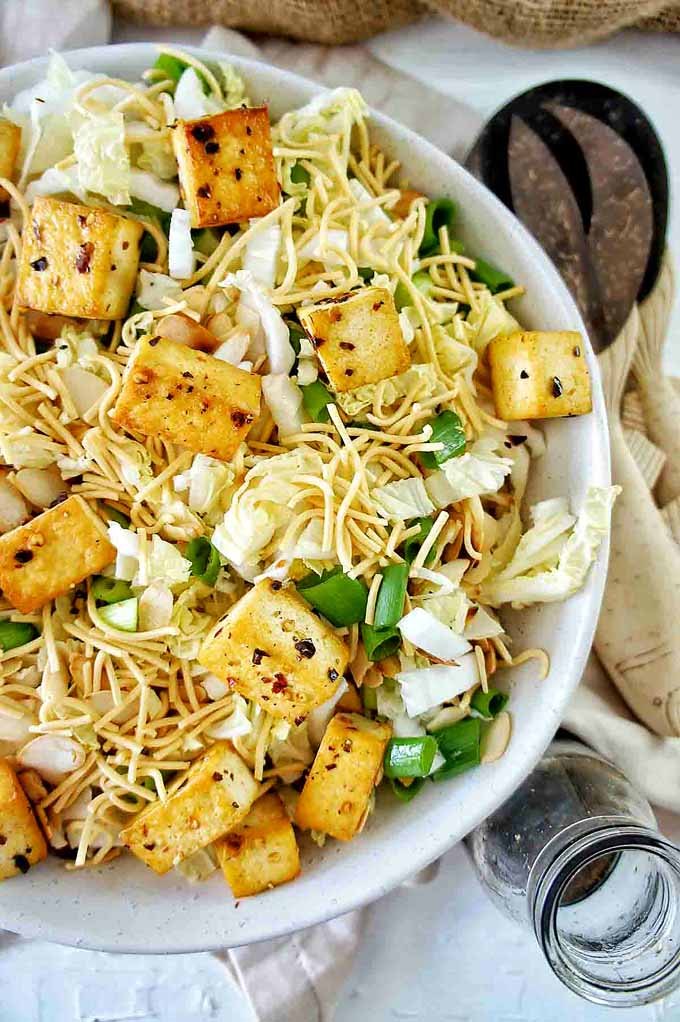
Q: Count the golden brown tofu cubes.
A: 12